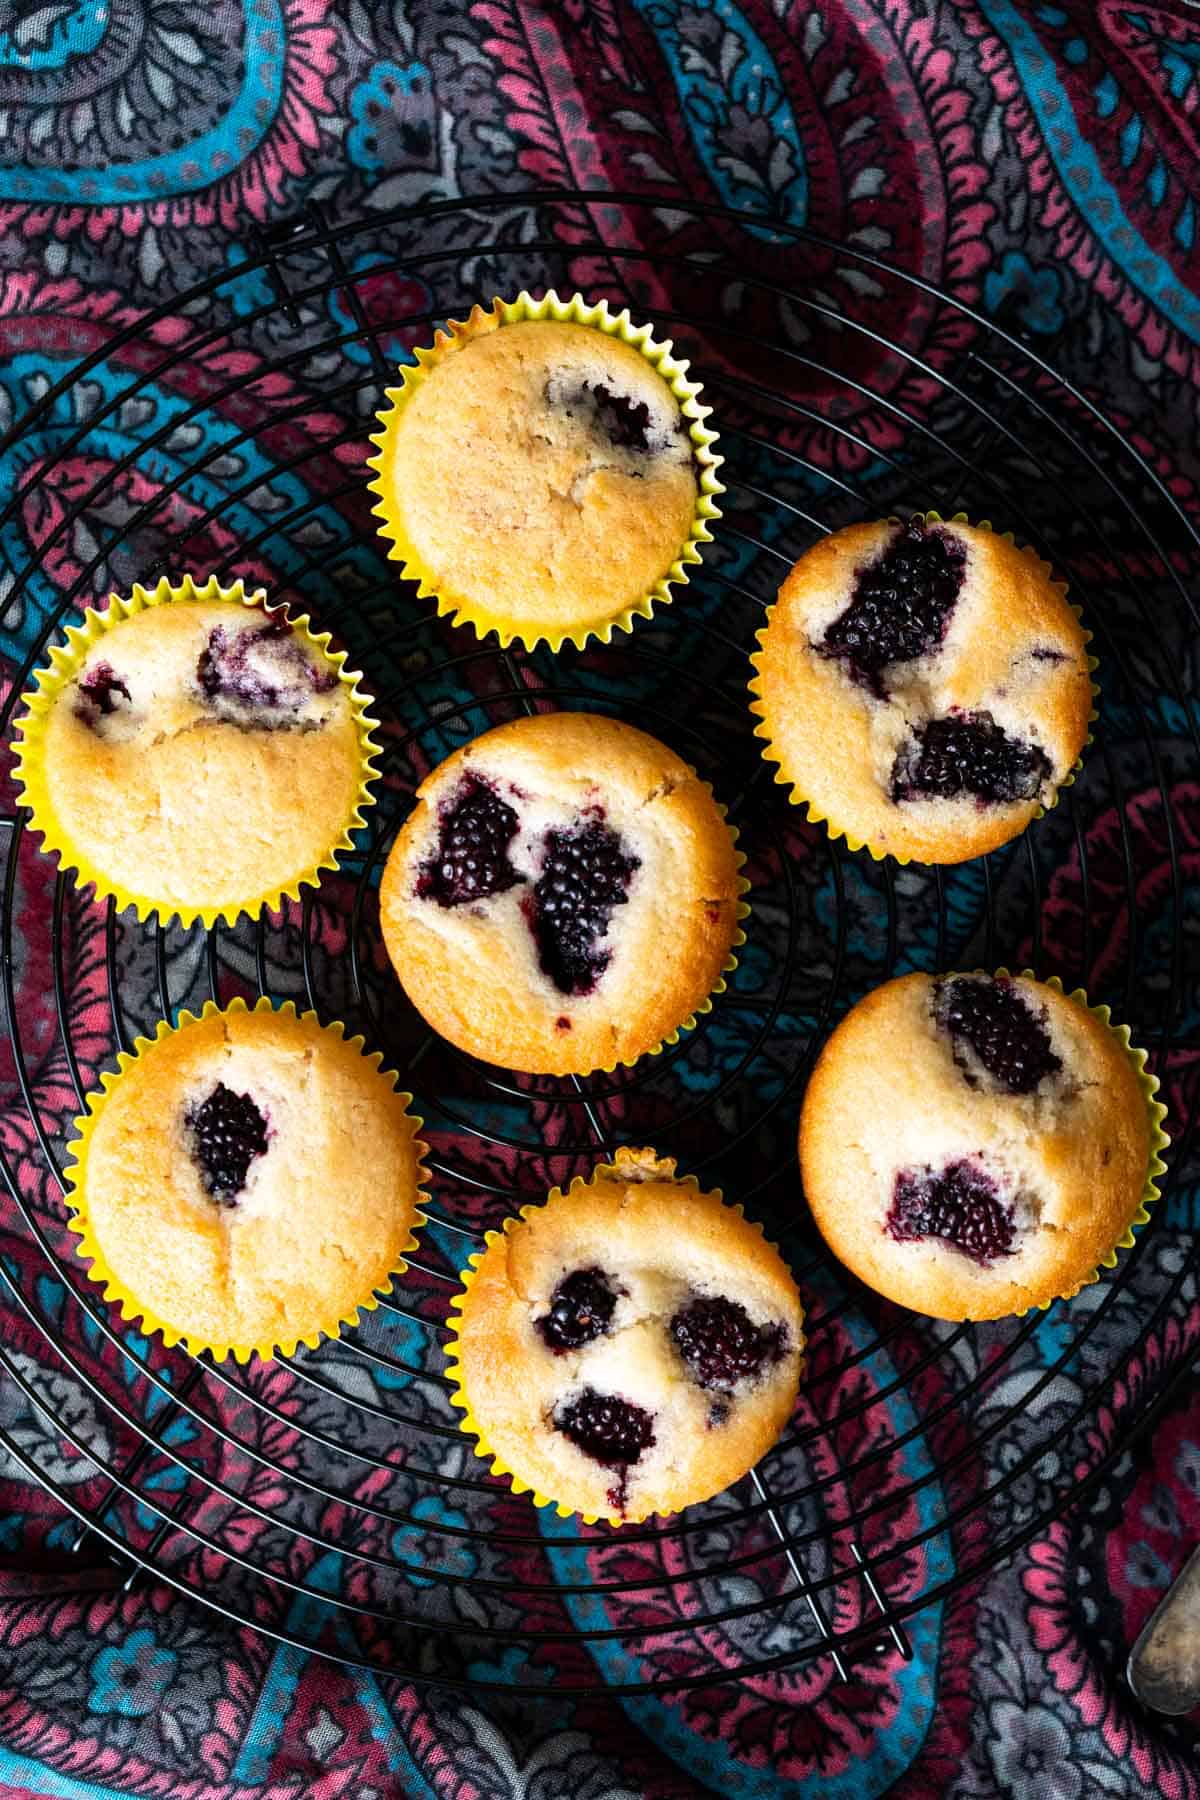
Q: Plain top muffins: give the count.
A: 0